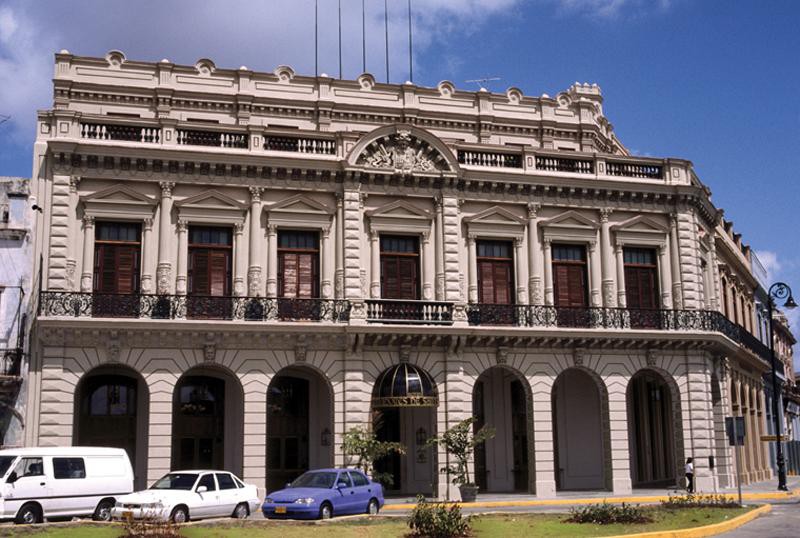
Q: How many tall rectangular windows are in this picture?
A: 7